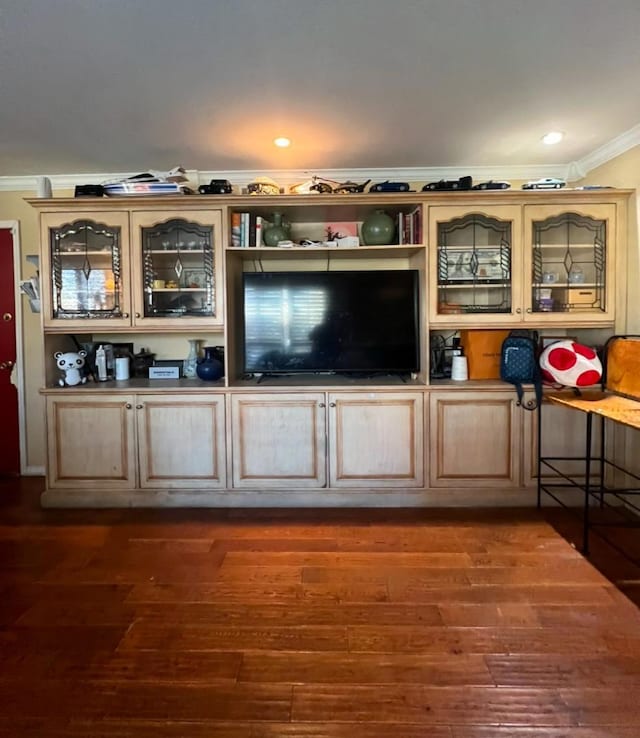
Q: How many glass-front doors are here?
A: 4